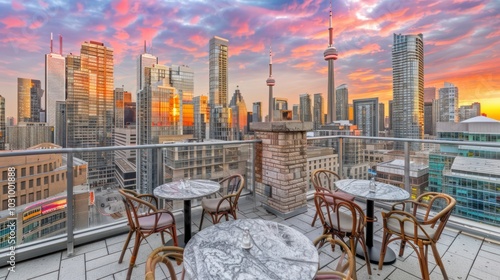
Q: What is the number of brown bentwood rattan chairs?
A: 7